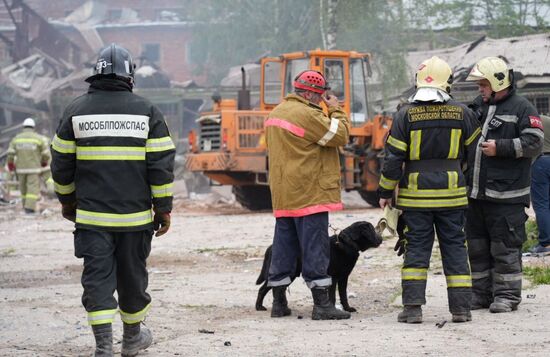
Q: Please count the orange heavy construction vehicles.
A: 1